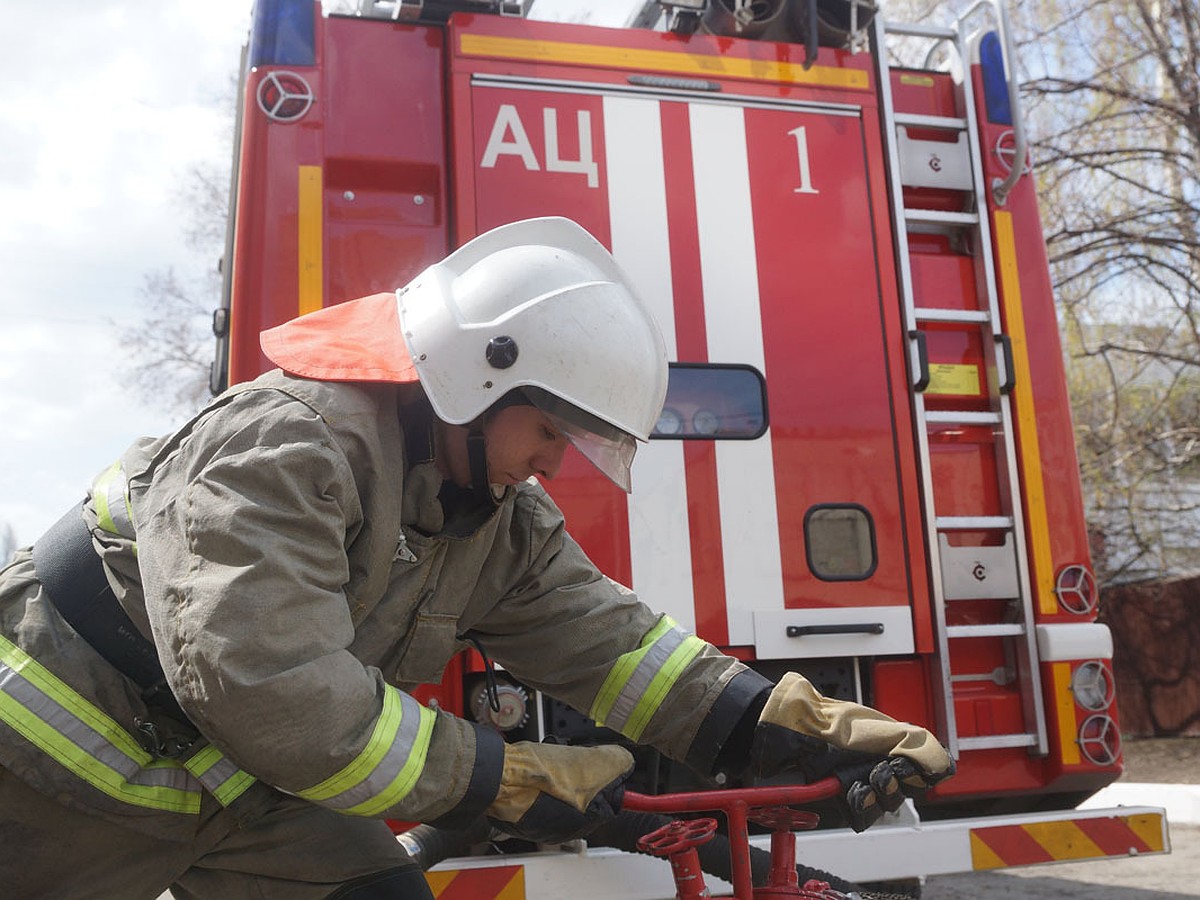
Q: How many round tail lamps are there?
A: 5